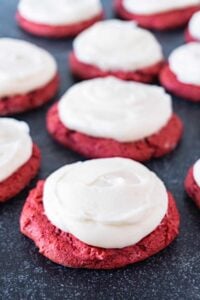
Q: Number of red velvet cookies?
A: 10